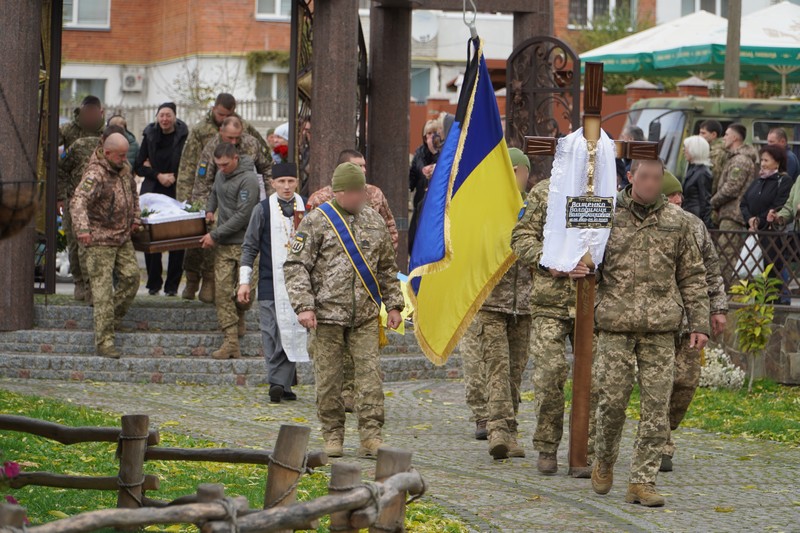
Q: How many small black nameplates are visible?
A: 1